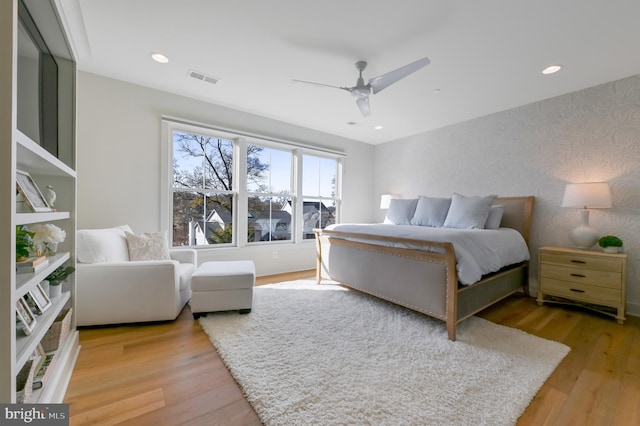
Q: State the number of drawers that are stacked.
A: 3